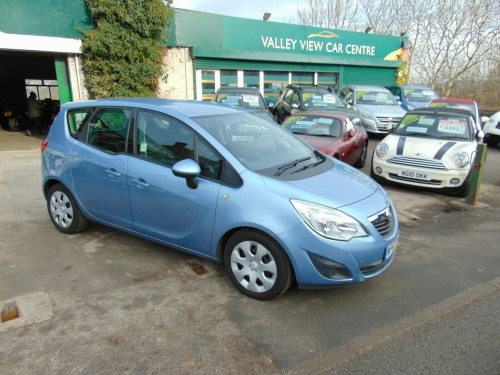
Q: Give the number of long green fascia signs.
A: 1